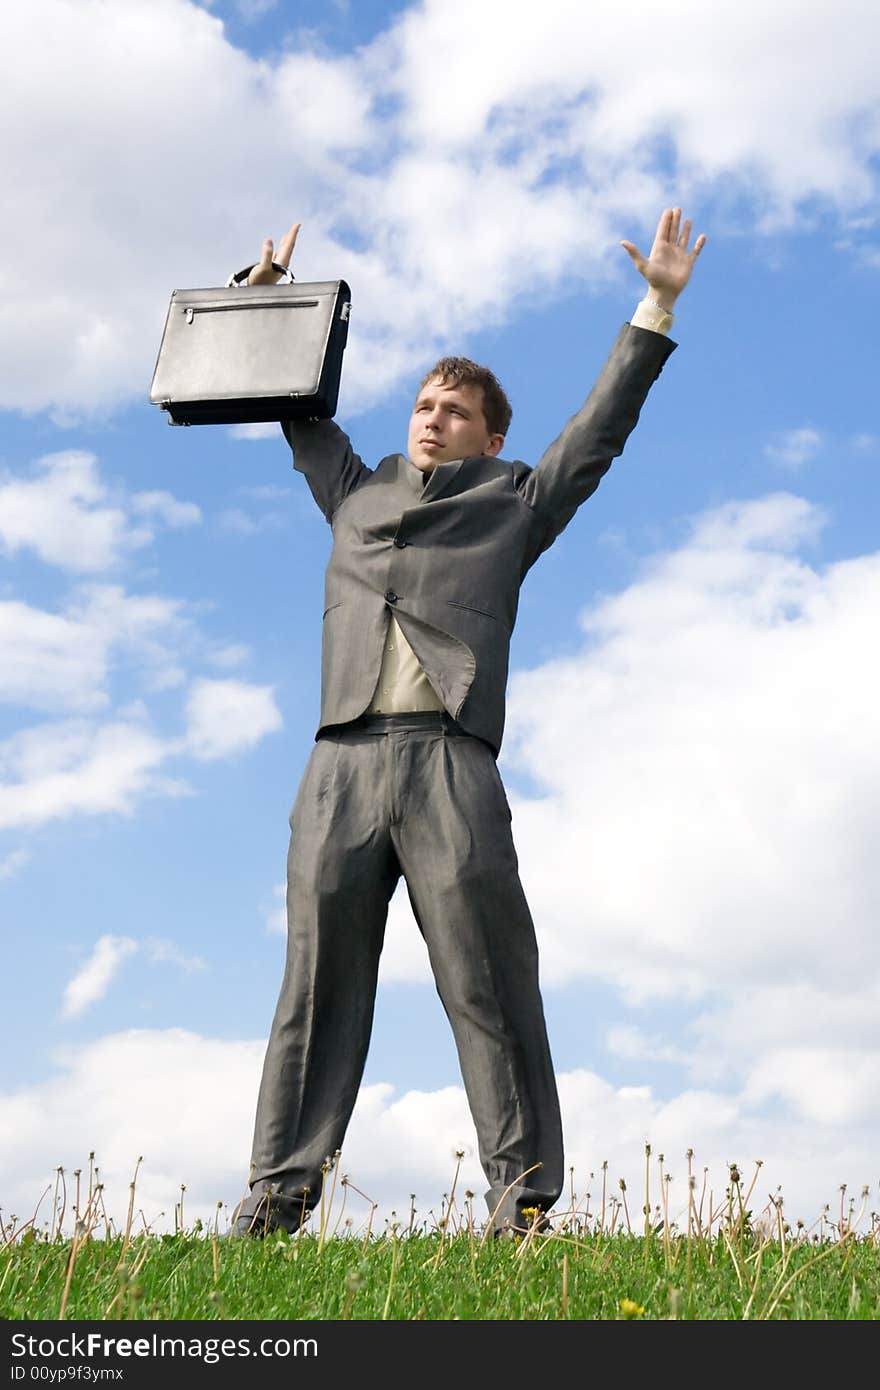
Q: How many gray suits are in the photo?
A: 1